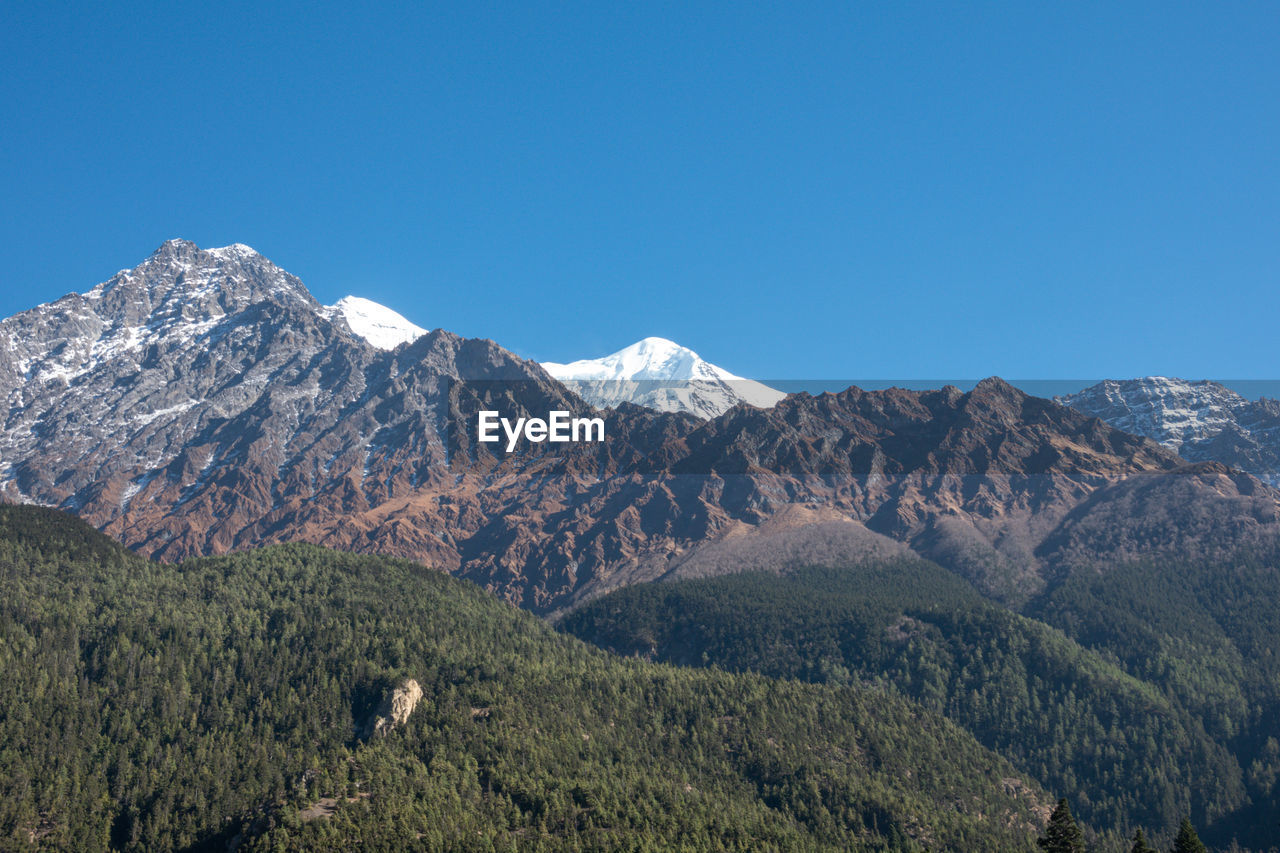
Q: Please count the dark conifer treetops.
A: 3